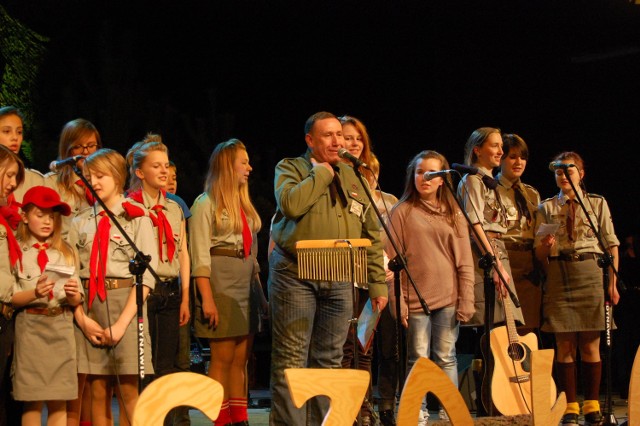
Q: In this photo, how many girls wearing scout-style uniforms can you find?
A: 10